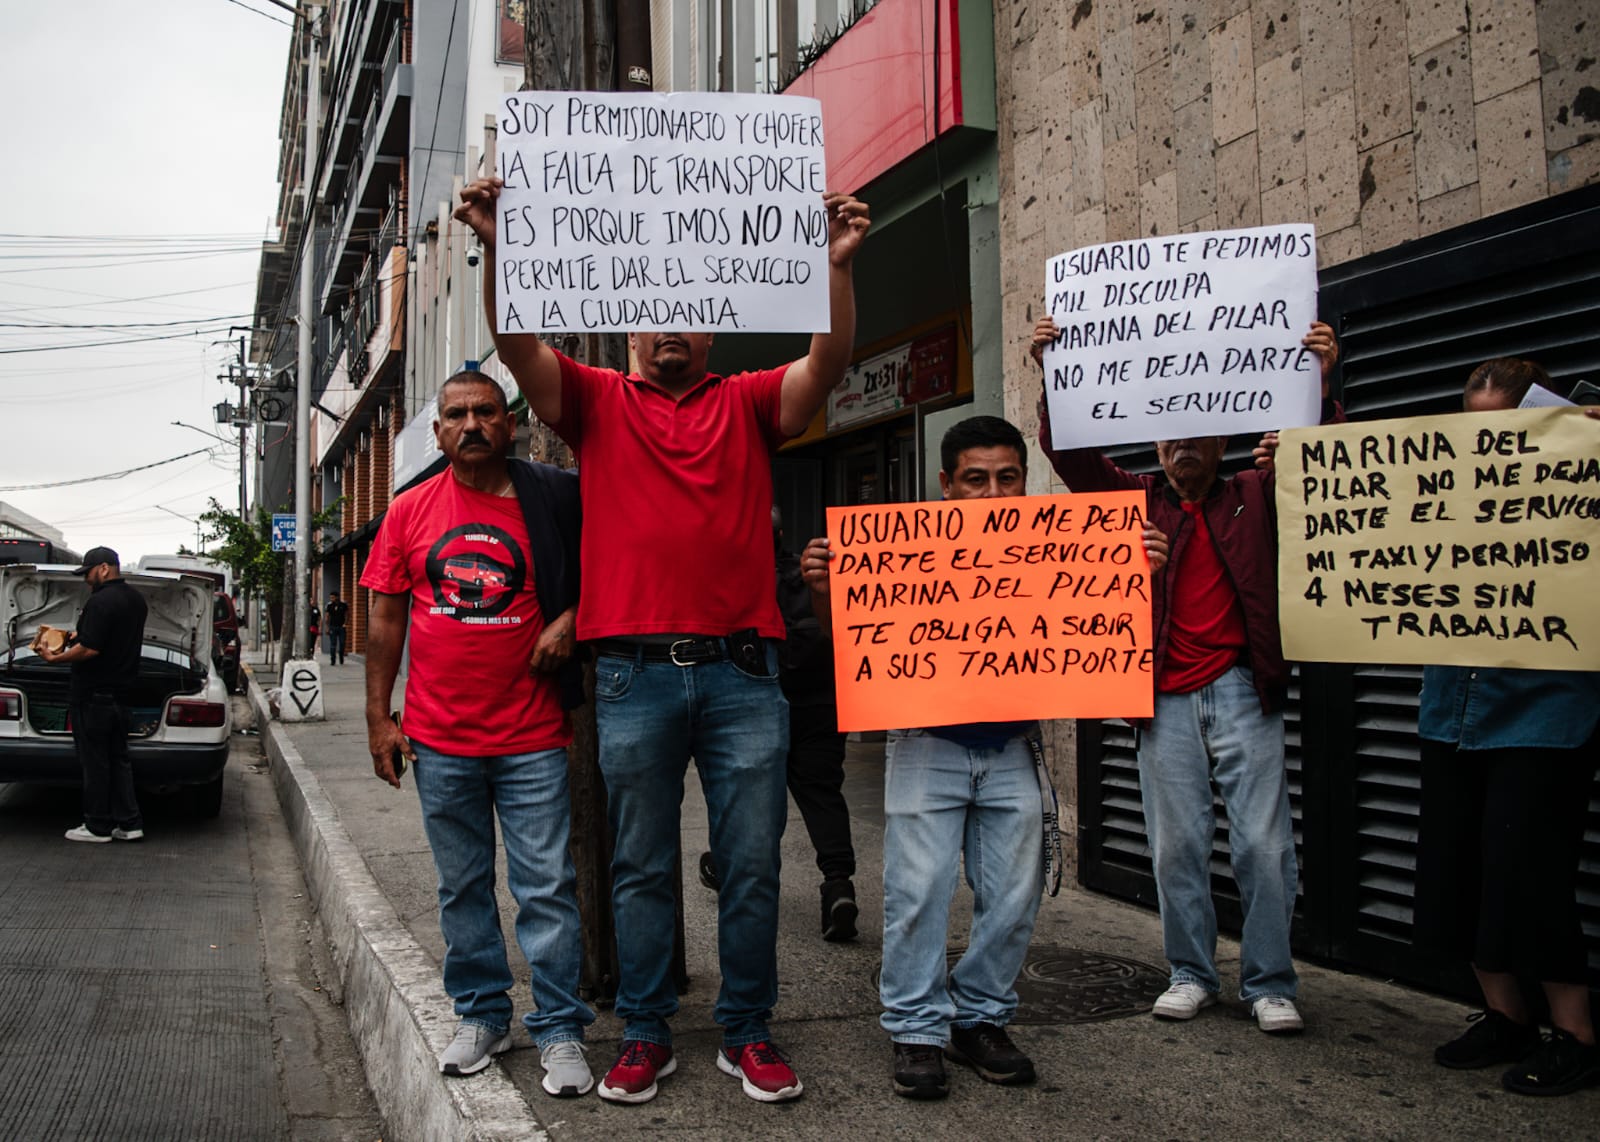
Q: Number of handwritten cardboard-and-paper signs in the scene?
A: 4